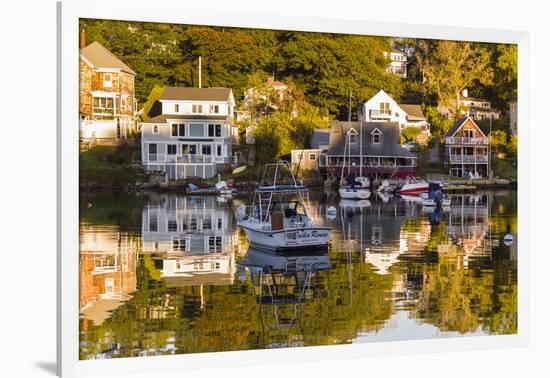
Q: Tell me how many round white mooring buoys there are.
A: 2